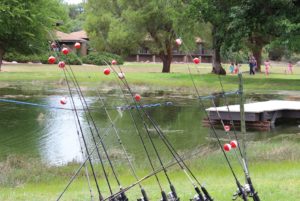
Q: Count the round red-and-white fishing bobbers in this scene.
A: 15